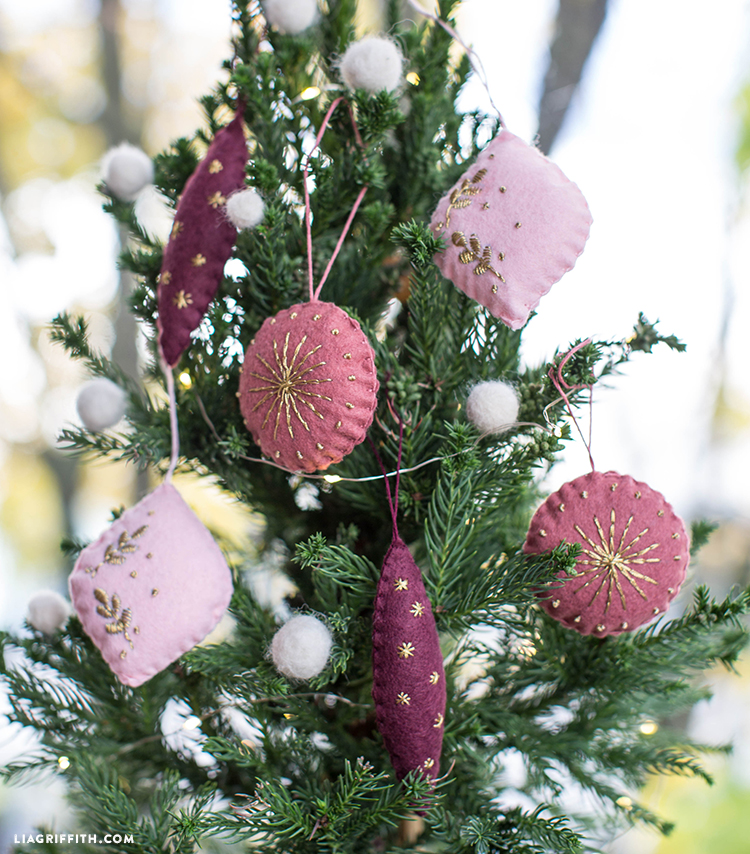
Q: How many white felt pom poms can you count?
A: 8